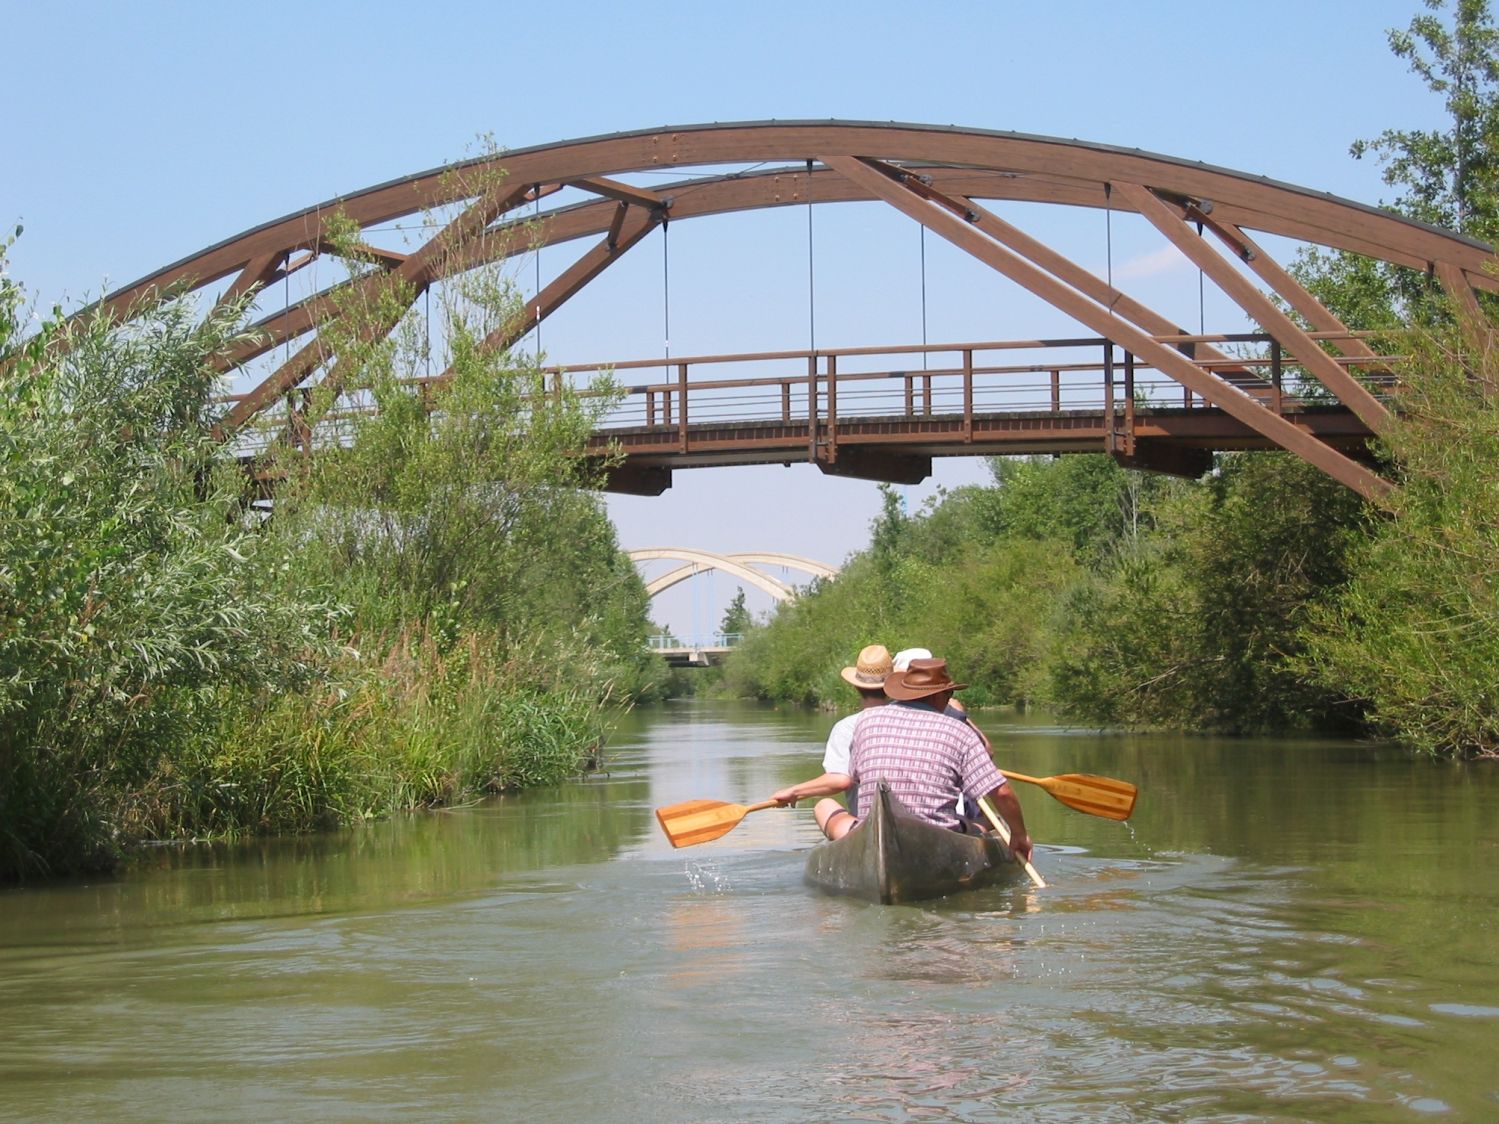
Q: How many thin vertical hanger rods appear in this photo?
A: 8